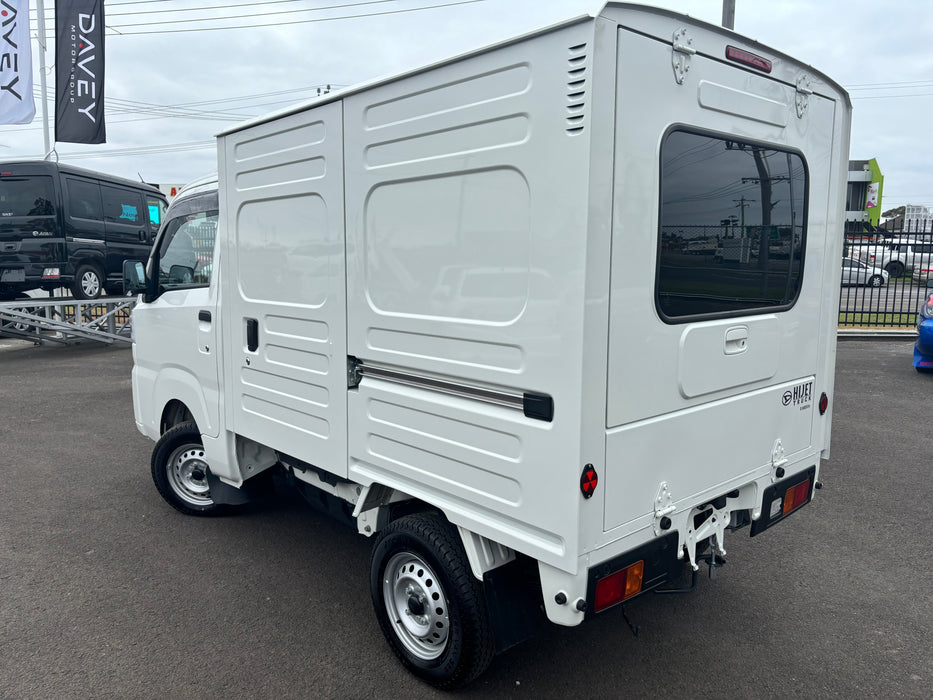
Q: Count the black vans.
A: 1